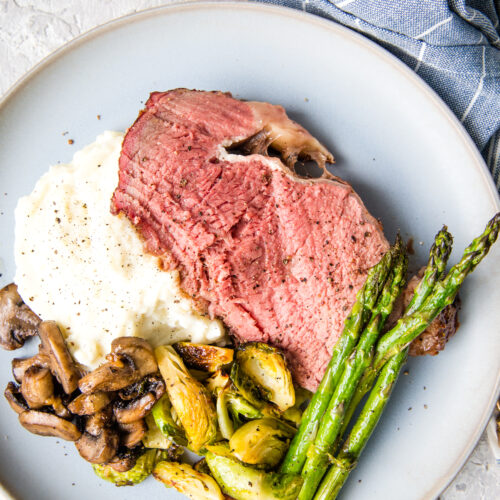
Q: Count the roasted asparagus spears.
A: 4